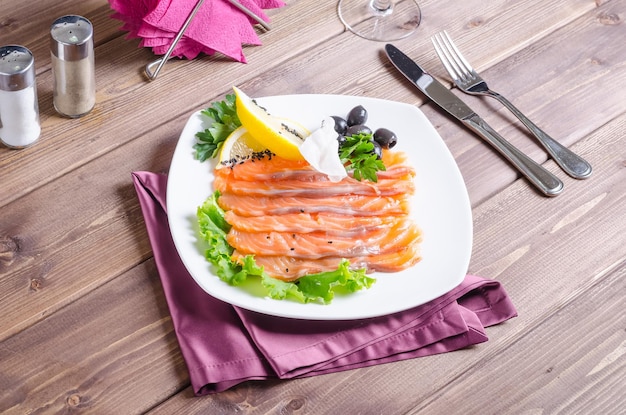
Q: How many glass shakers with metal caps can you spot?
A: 2